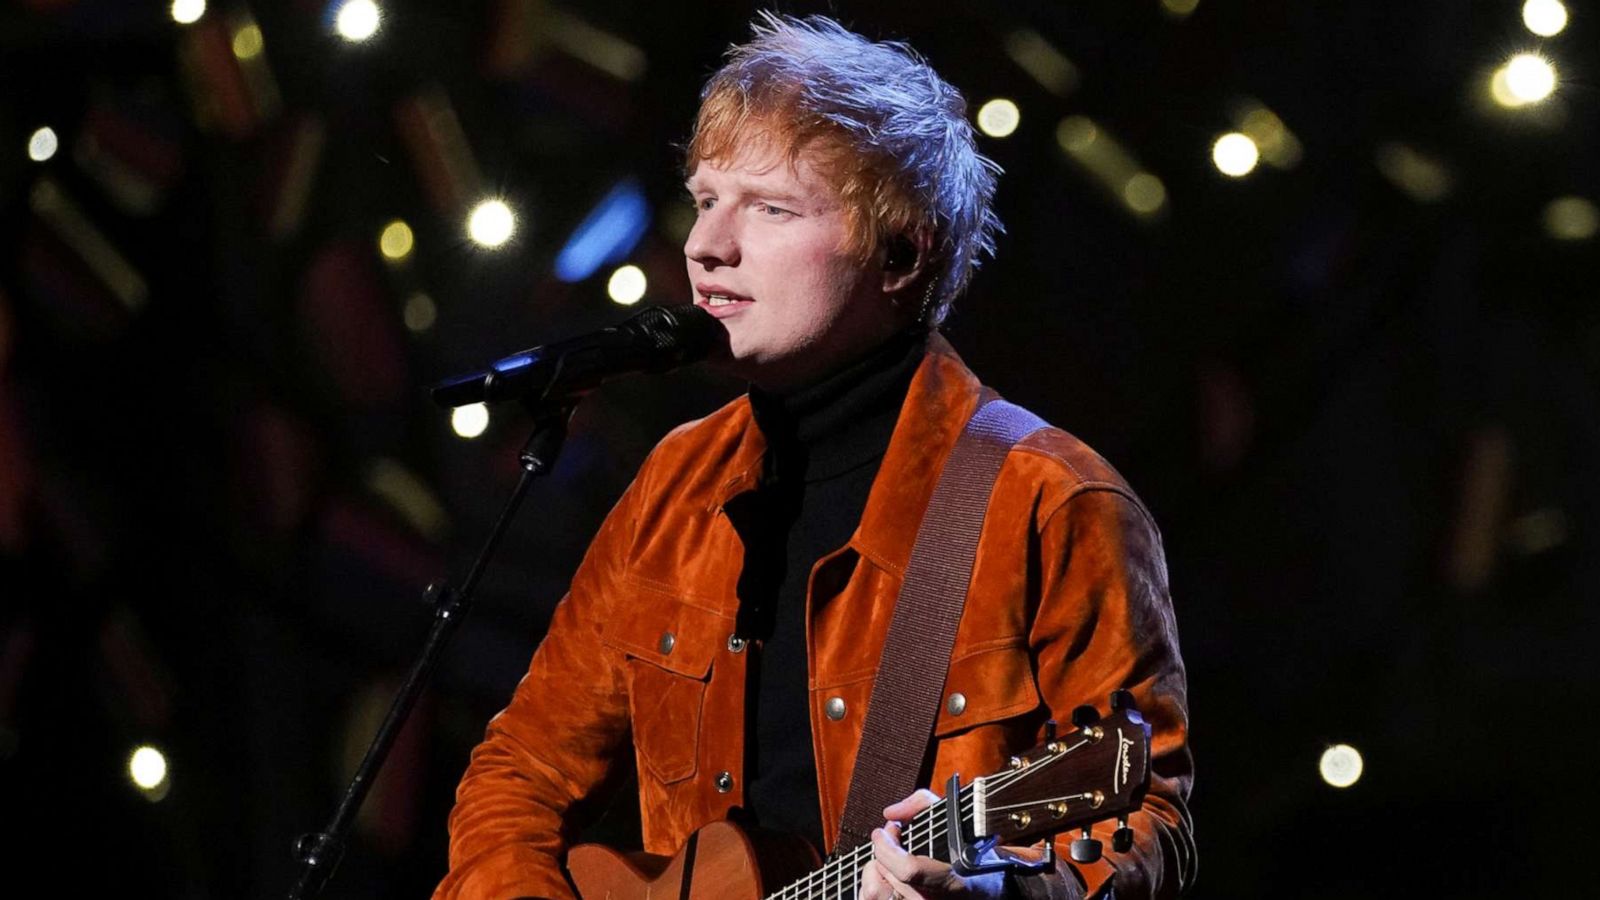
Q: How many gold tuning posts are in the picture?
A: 6